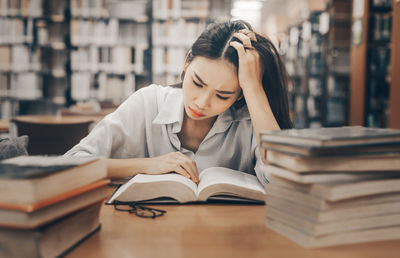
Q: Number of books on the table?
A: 13